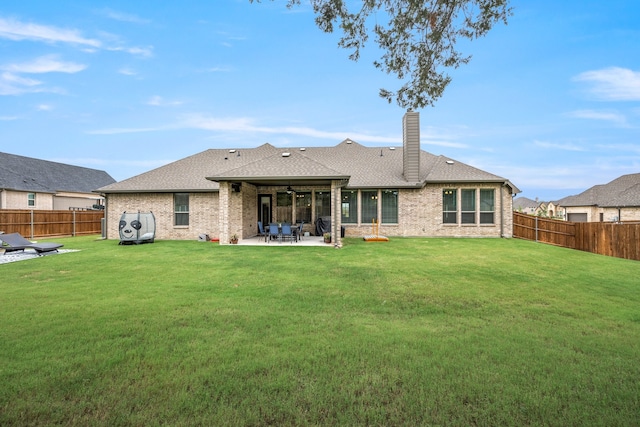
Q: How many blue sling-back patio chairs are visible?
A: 4